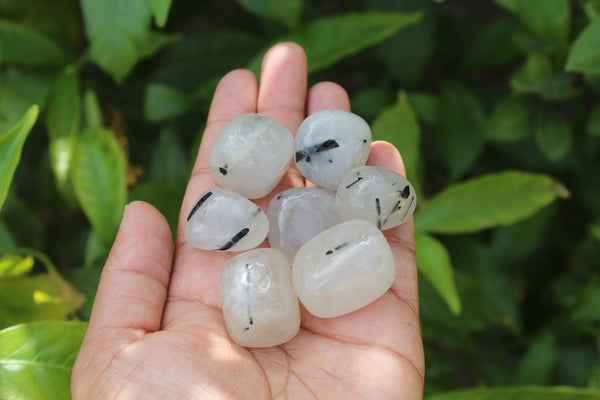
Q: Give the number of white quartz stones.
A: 7